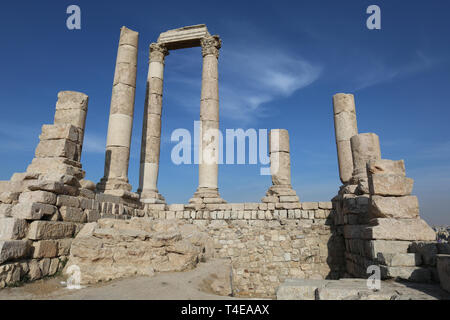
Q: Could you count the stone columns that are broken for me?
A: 5